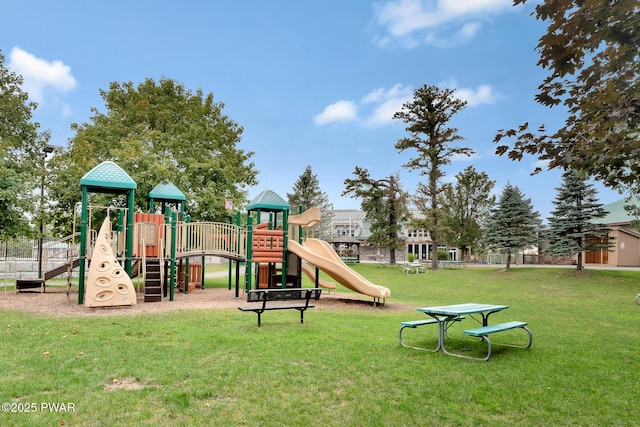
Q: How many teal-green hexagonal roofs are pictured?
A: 3